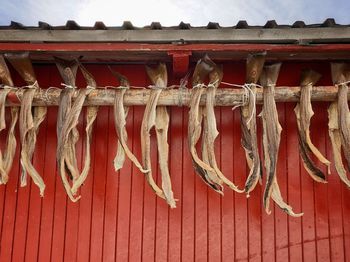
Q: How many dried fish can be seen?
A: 12